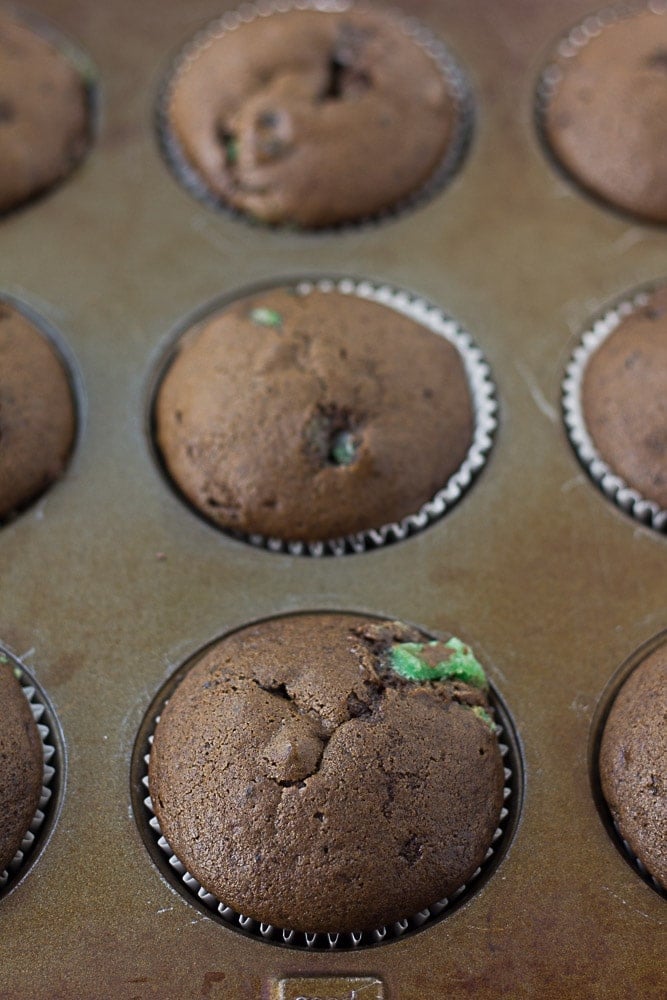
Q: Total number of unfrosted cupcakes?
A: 9